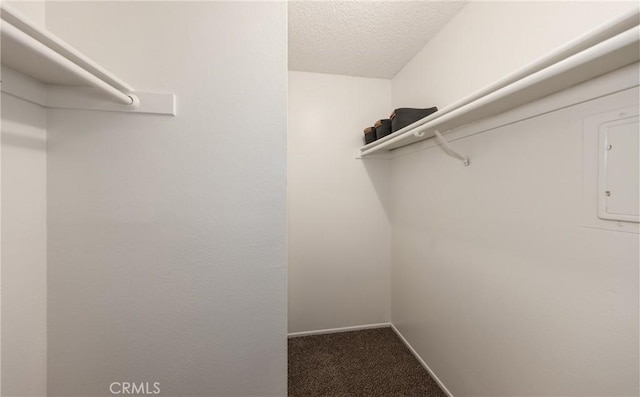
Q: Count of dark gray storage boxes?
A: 3